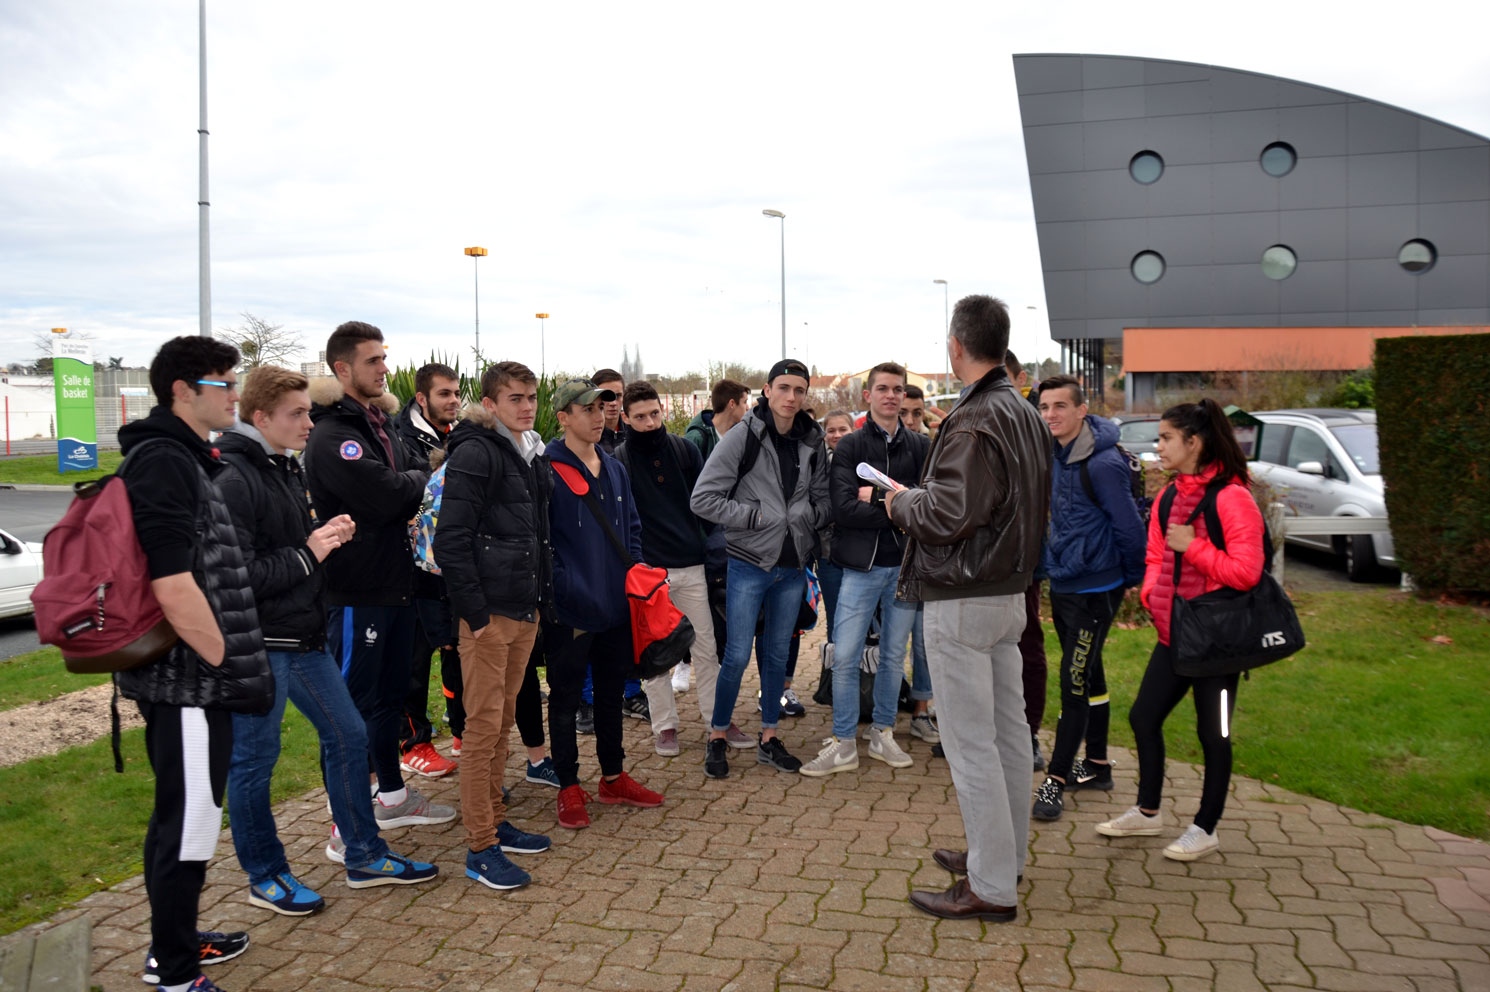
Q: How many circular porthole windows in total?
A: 5